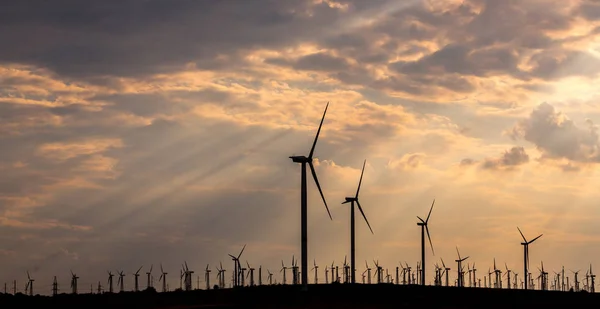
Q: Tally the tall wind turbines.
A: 4